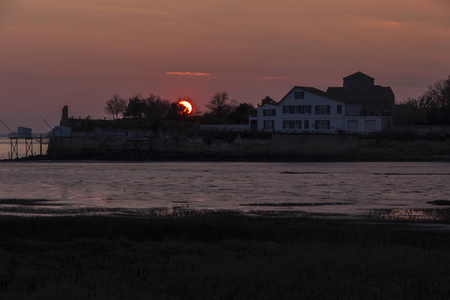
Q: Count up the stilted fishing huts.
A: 2